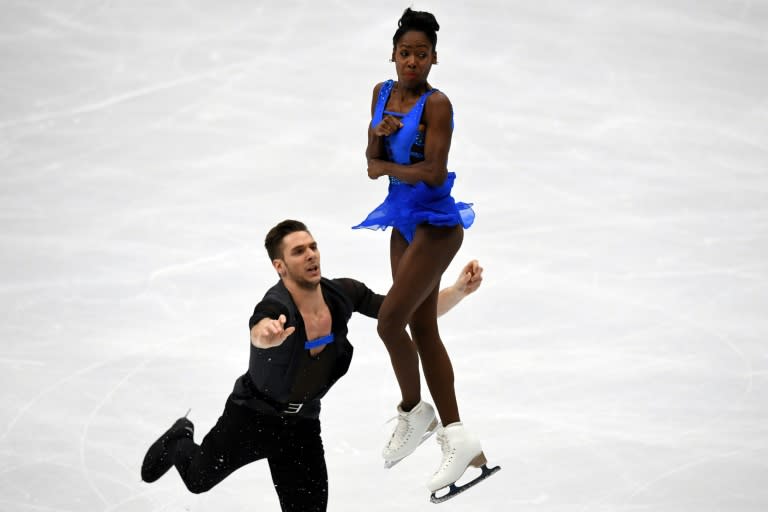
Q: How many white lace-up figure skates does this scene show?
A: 2